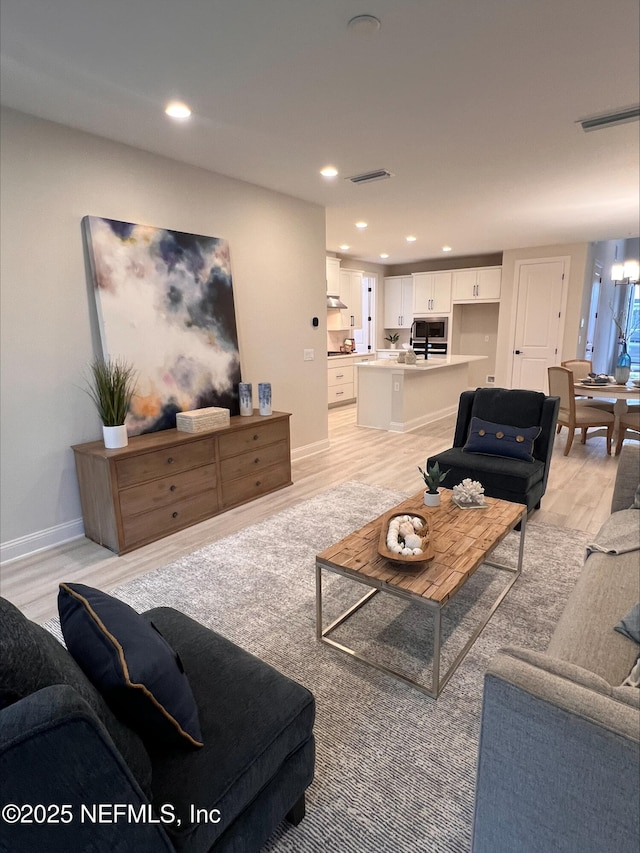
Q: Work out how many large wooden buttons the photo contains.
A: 3